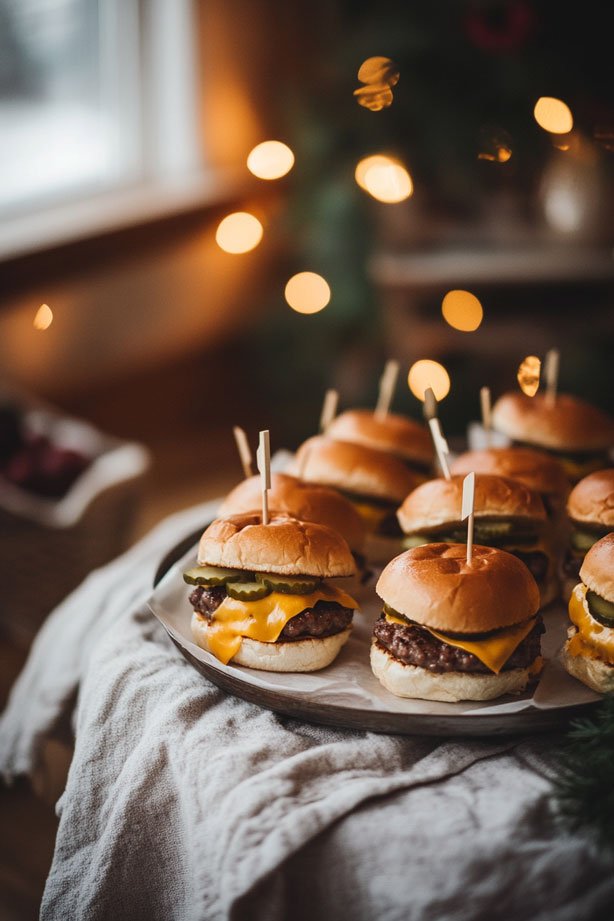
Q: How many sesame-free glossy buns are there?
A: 10